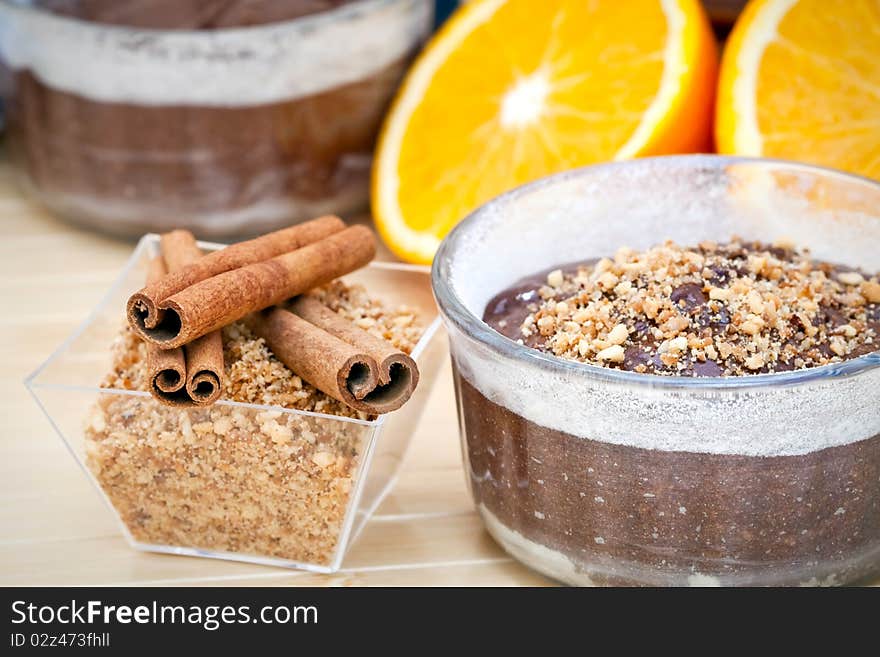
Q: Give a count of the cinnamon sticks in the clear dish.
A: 3